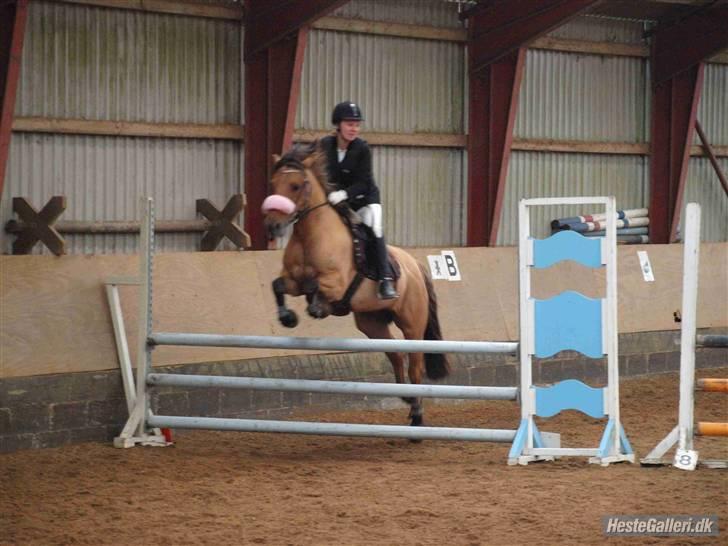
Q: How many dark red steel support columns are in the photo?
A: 4